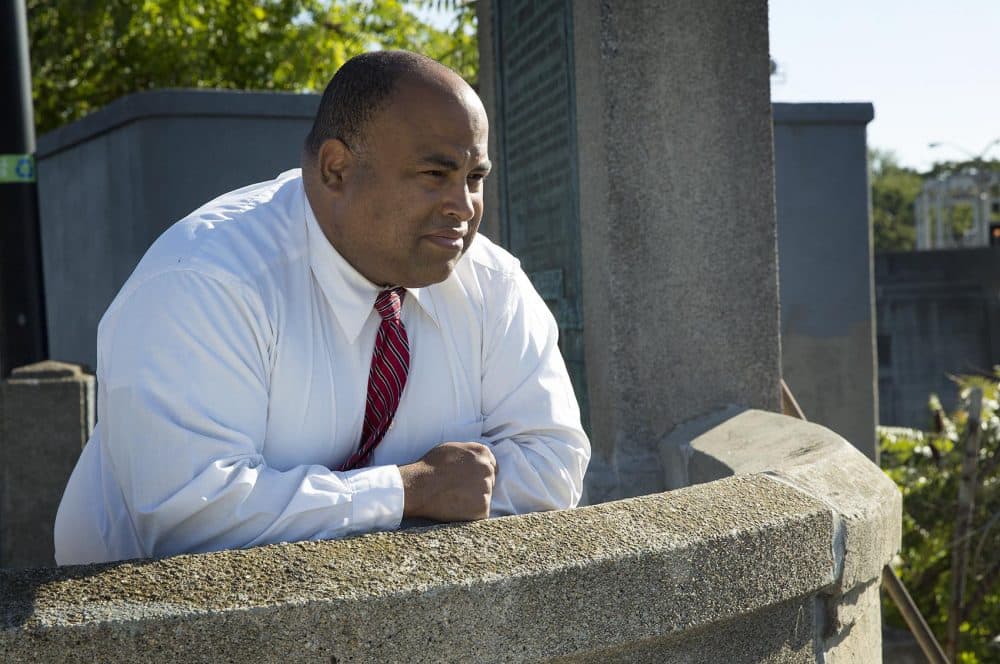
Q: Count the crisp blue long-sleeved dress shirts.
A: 0